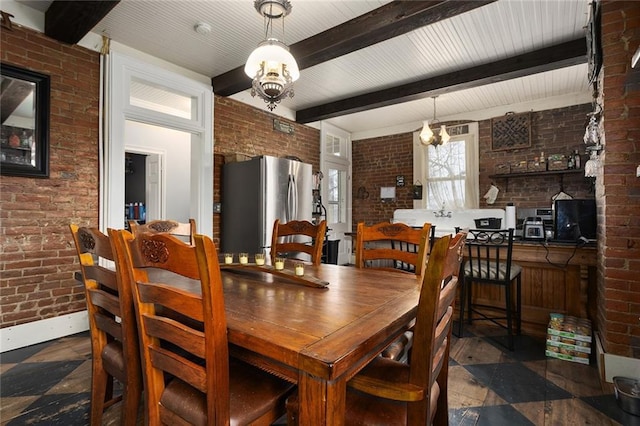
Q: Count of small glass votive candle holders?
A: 5